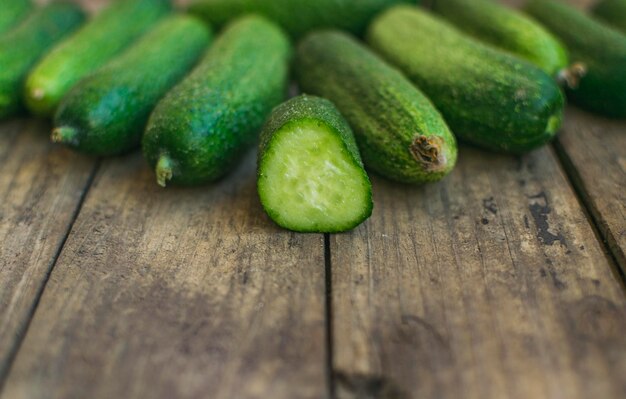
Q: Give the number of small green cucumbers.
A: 12